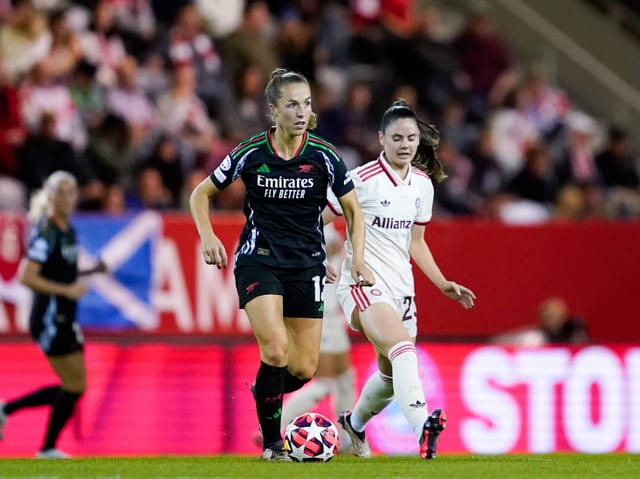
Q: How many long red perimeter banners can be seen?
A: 2